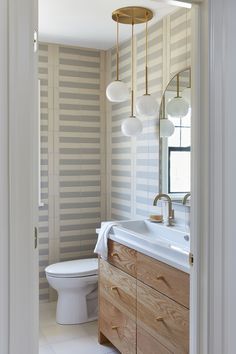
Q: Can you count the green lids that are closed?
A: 0